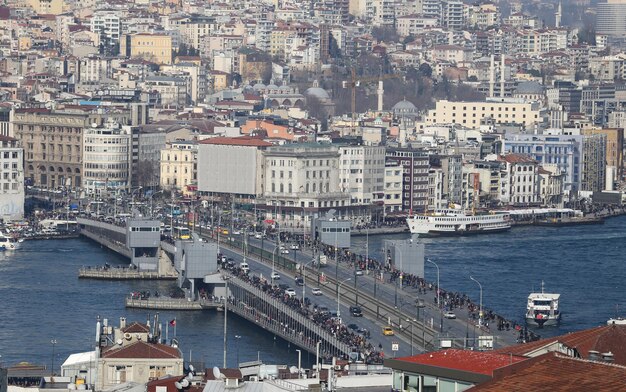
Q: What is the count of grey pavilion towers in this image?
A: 4